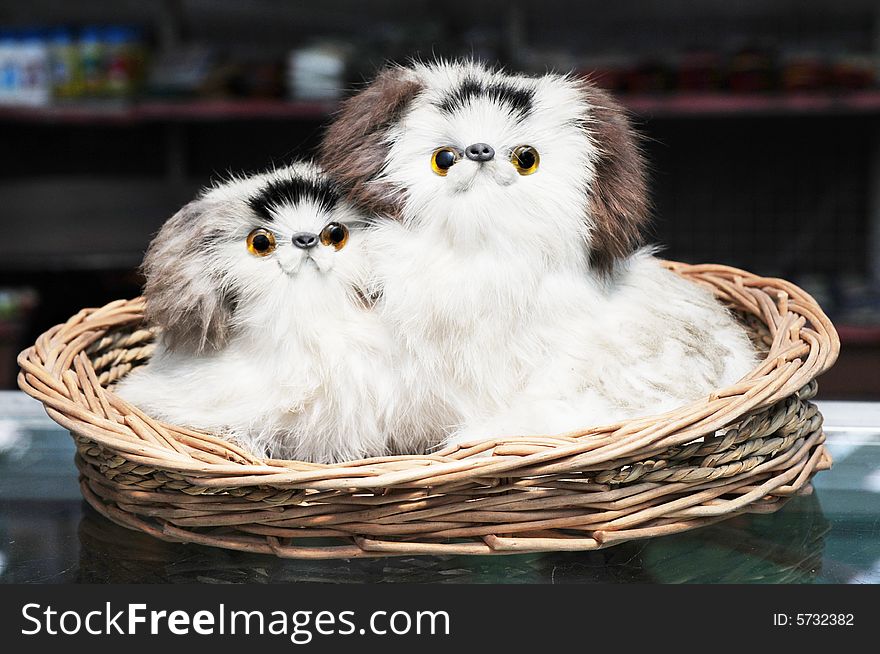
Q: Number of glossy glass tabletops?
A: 1